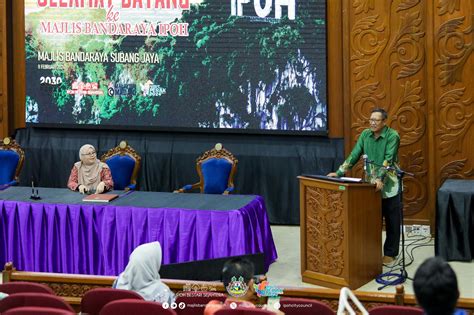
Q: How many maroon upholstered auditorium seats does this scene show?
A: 9